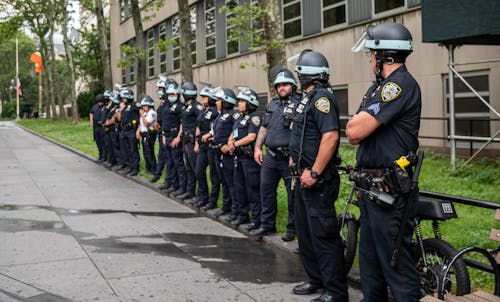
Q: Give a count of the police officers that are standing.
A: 15